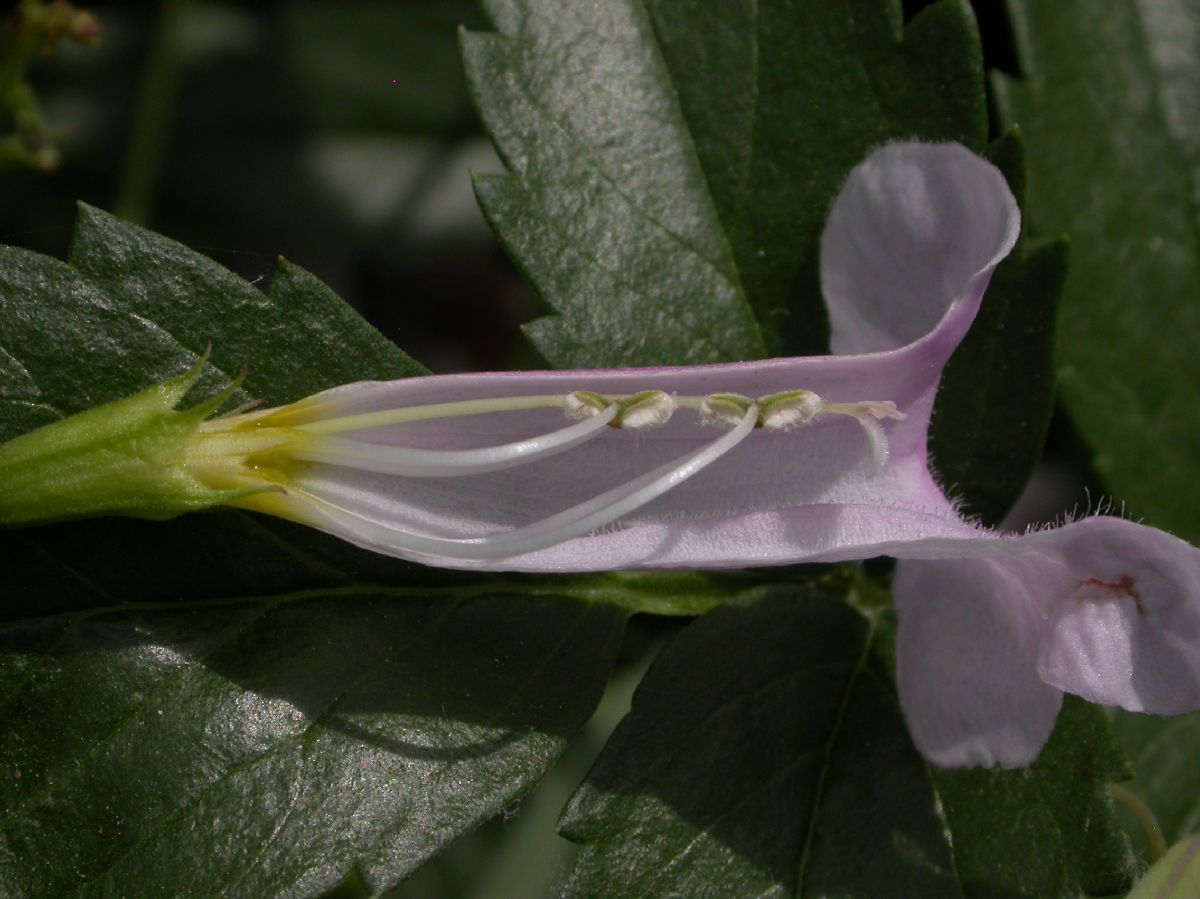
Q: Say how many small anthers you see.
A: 4